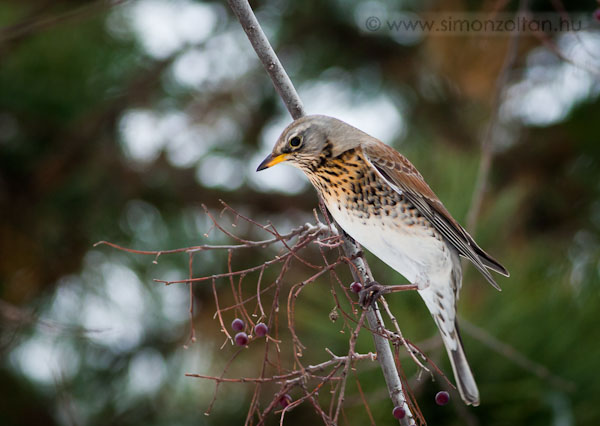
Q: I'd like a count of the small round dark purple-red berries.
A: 7